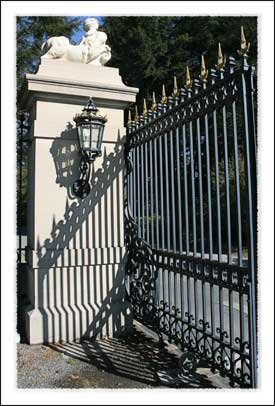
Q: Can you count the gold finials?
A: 10